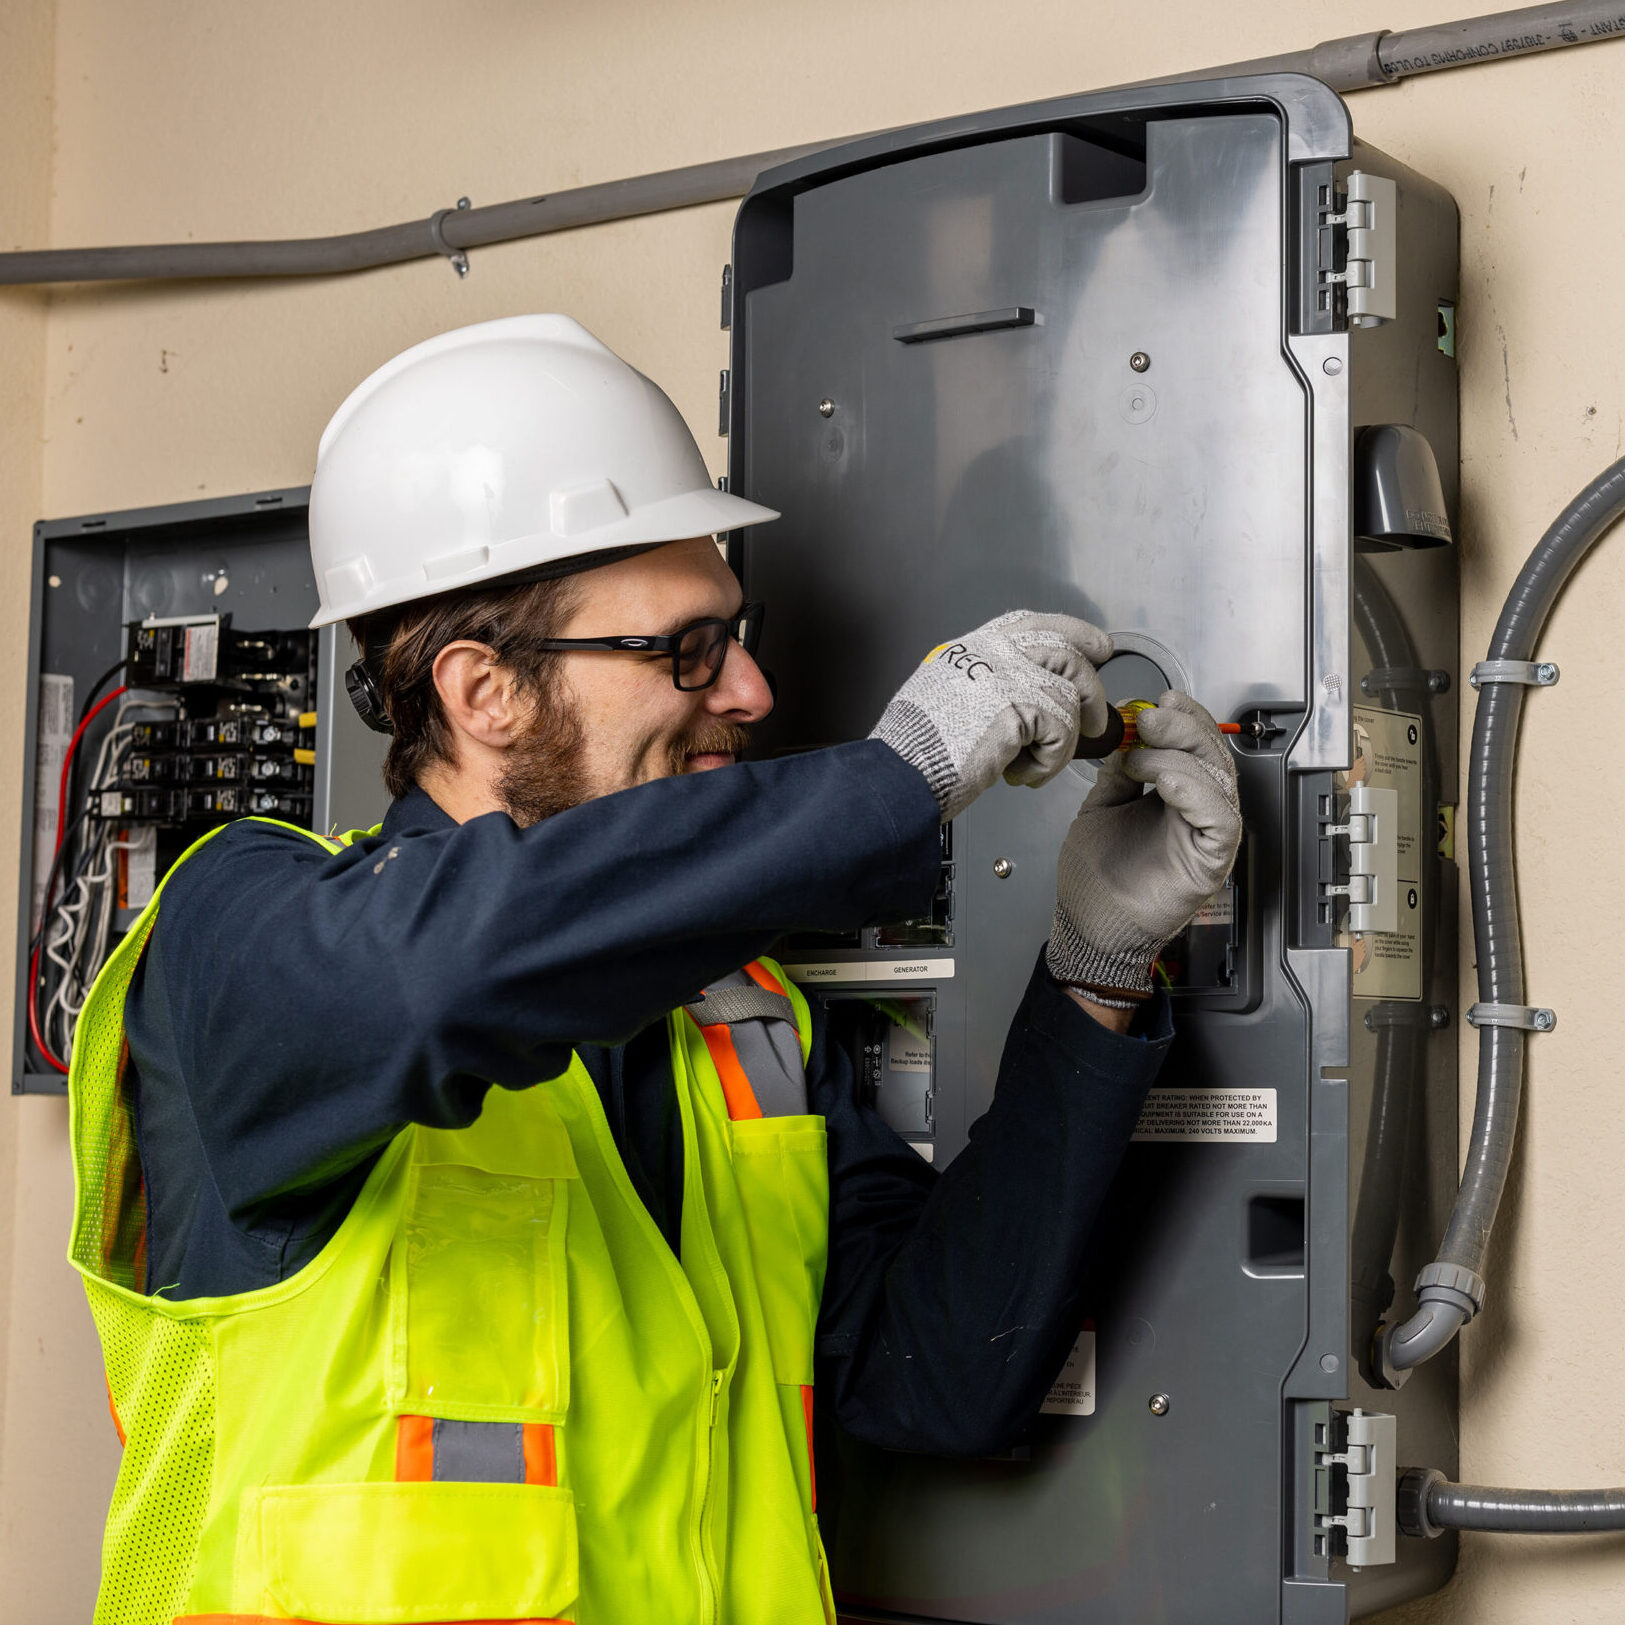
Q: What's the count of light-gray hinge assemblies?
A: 3